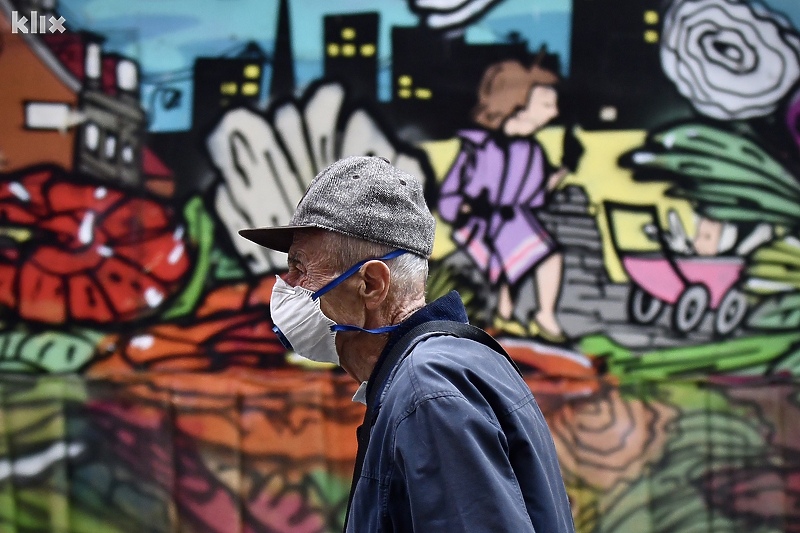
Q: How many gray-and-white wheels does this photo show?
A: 3